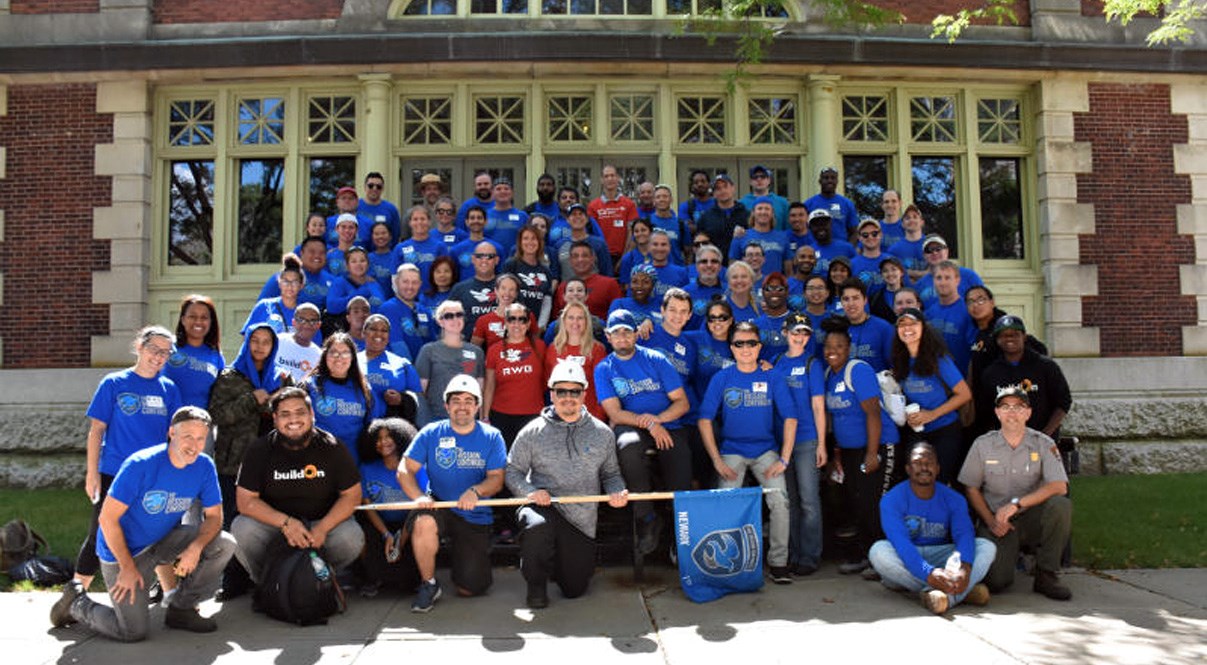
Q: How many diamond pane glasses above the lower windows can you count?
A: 12